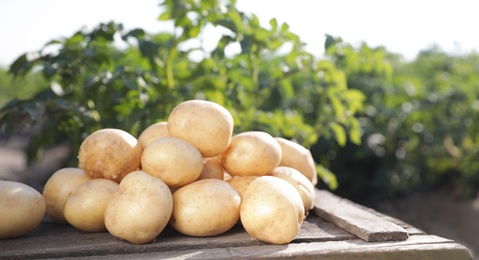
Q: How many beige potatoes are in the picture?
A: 15